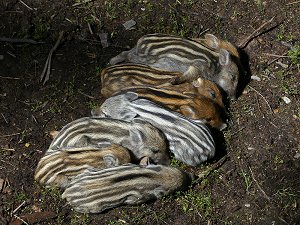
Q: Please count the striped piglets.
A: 8